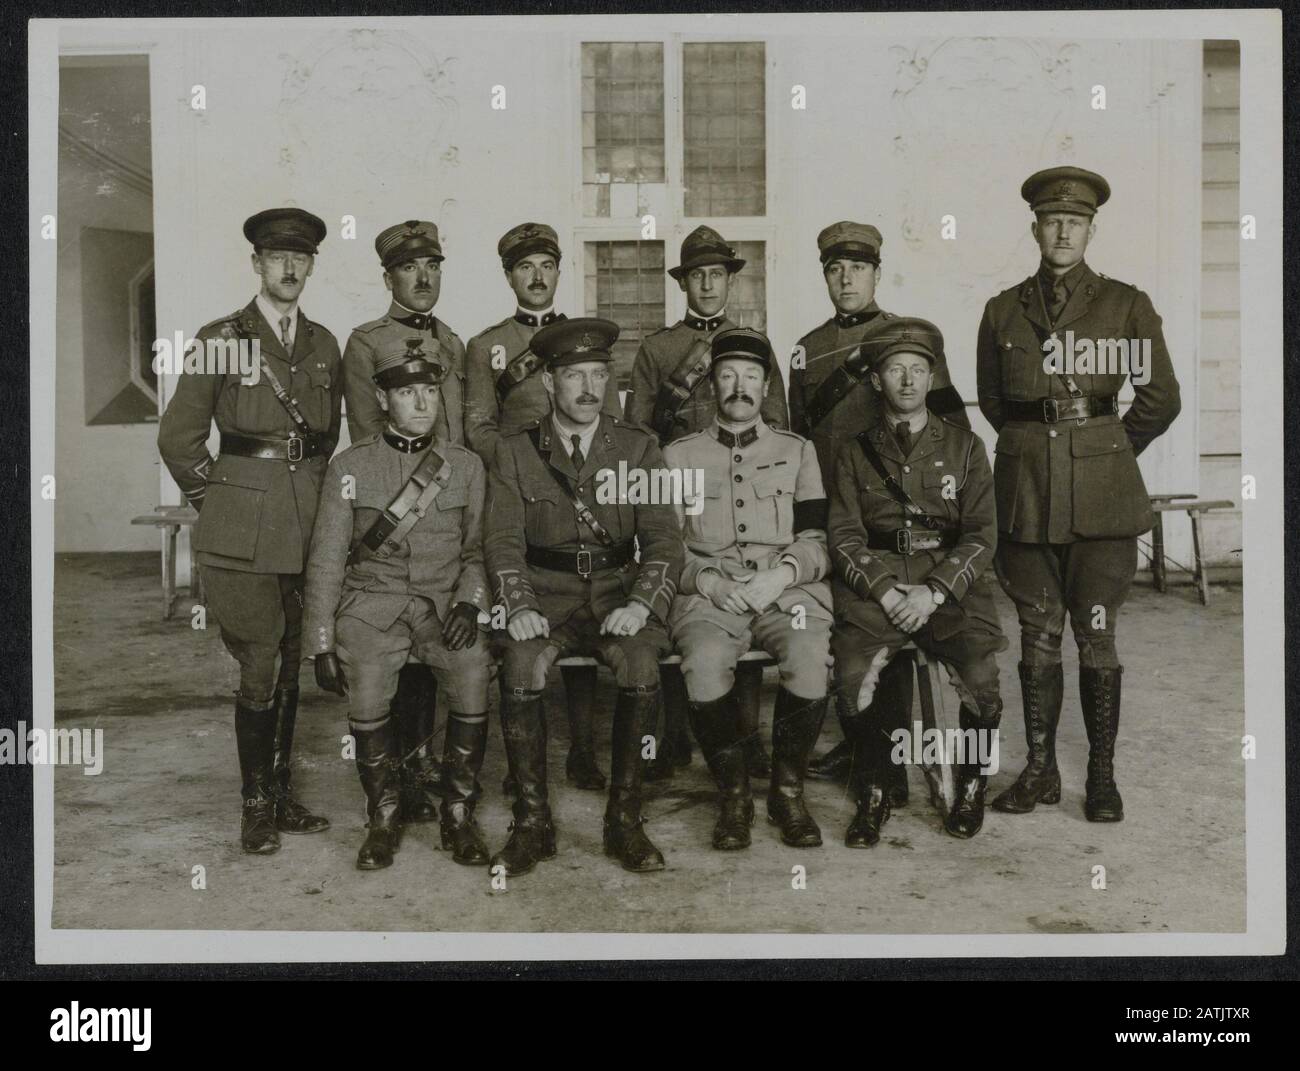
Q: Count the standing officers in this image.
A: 6